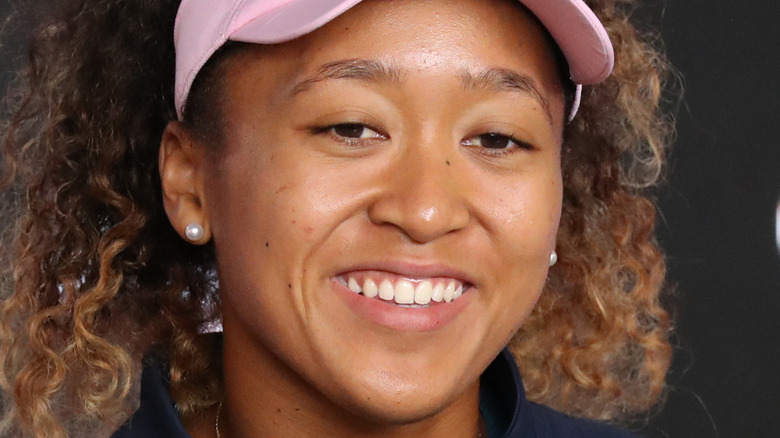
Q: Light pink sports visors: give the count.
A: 1